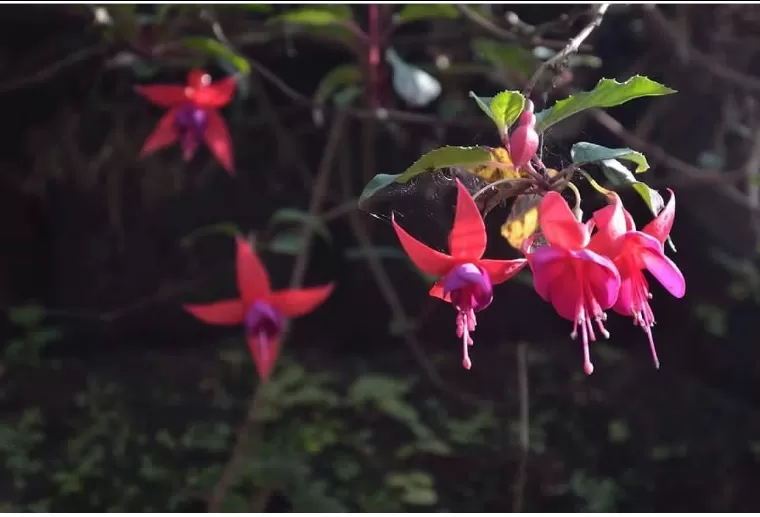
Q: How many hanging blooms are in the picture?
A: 5